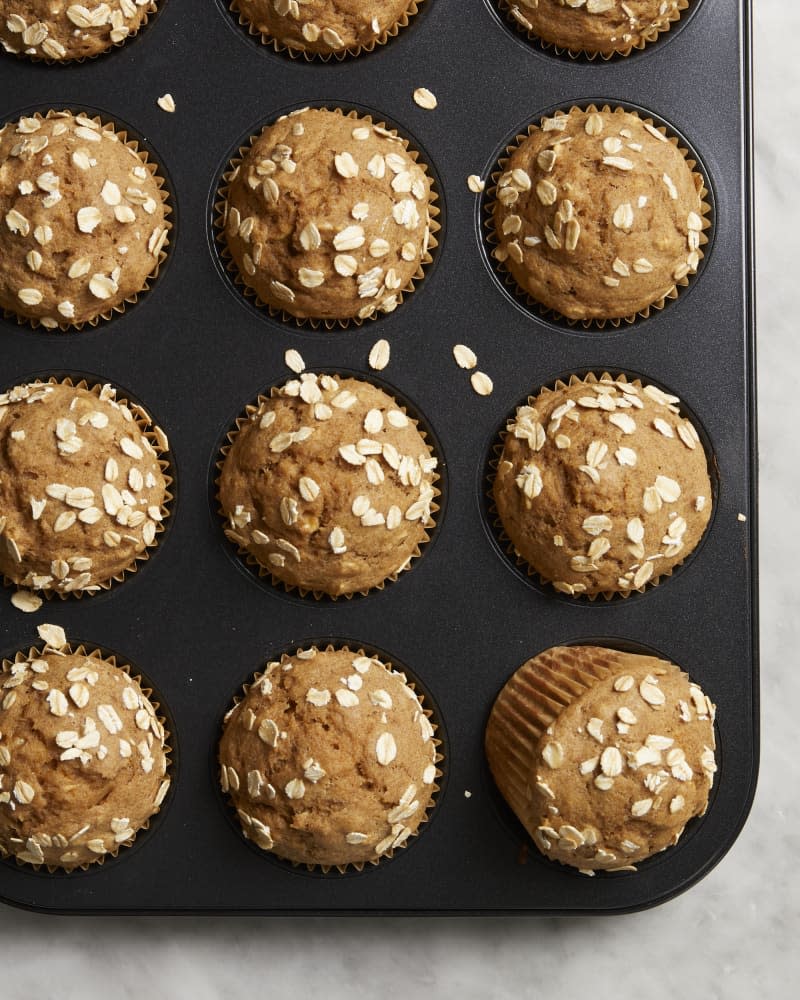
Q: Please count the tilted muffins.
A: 1